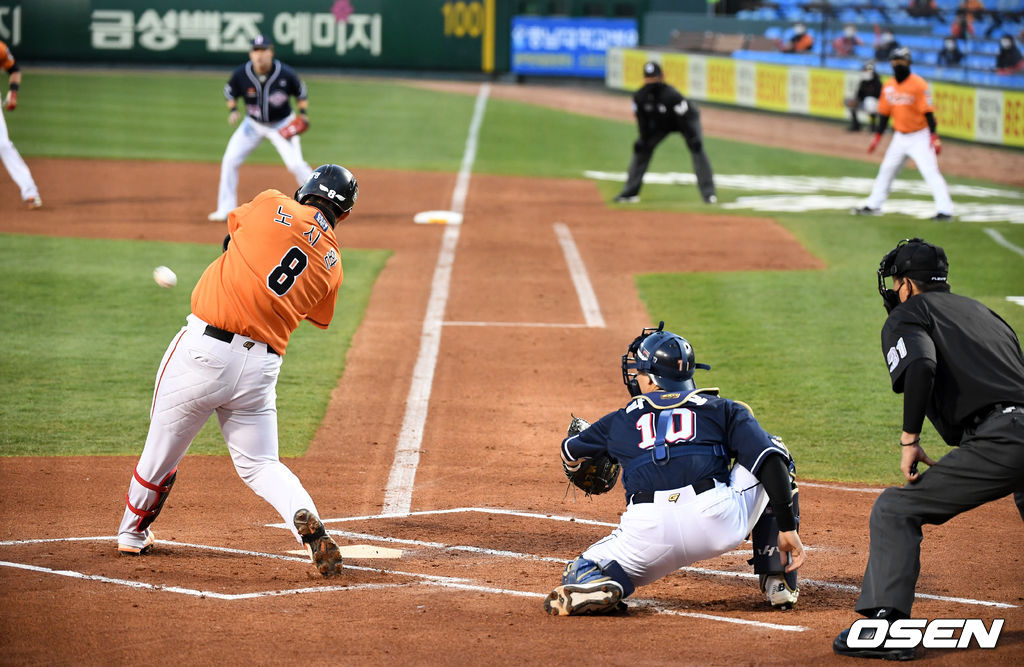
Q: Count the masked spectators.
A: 5